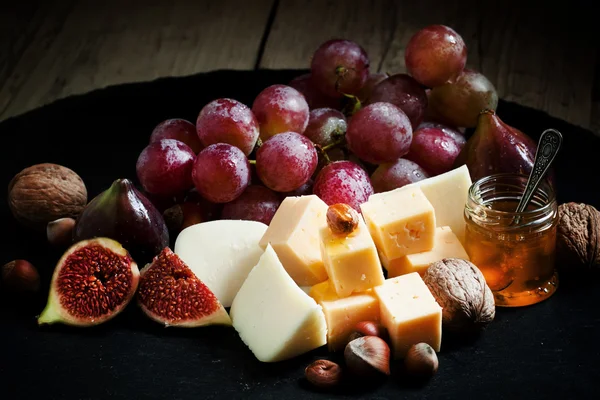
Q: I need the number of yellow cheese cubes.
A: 6